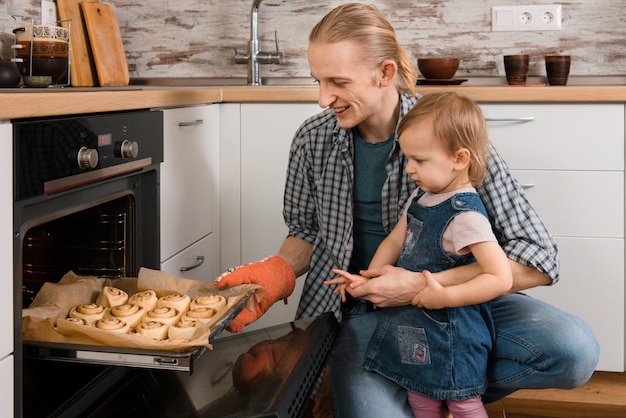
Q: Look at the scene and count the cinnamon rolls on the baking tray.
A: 12